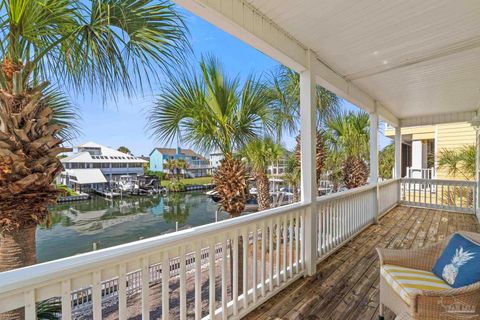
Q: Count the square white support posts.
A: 3